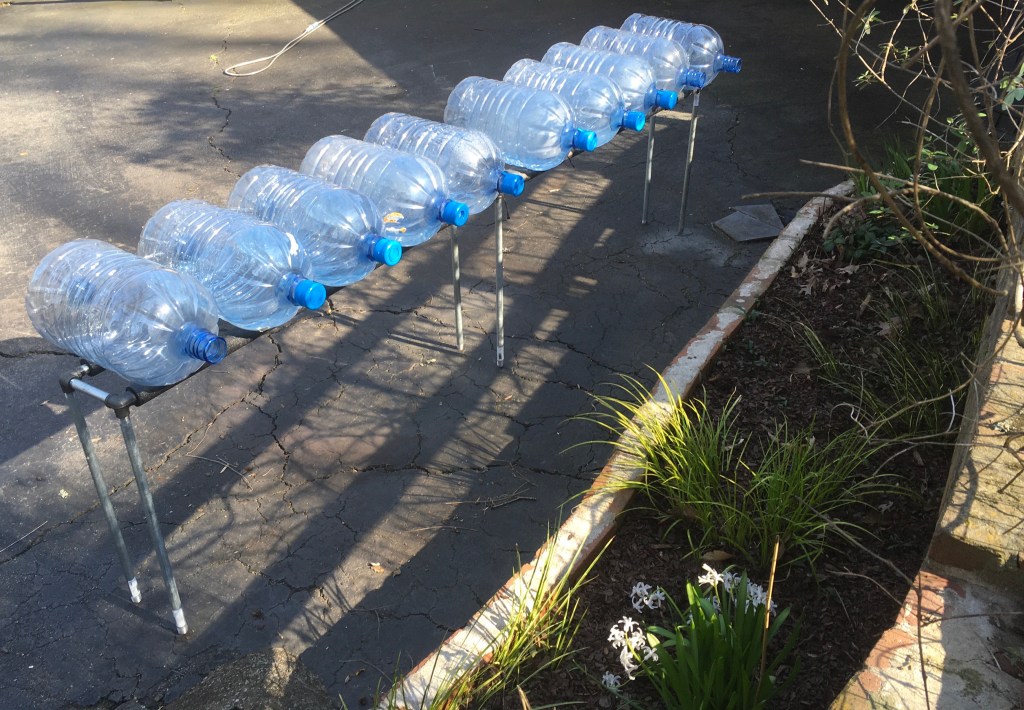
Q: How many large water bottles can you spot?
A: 10